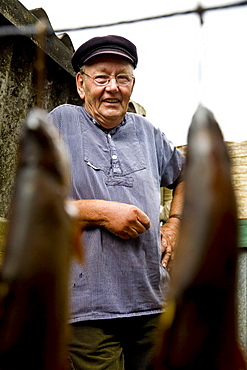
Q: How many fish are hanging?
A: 2